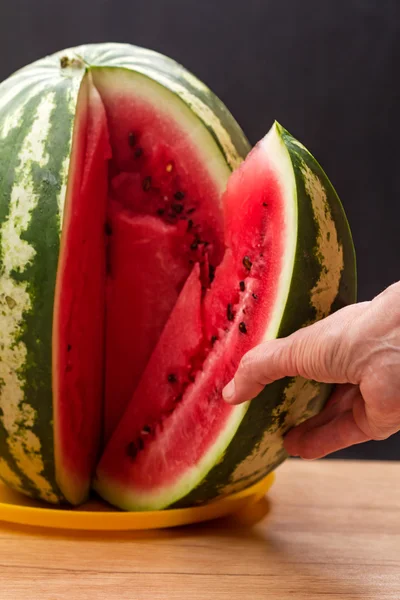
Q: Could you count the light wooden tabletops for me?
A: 1